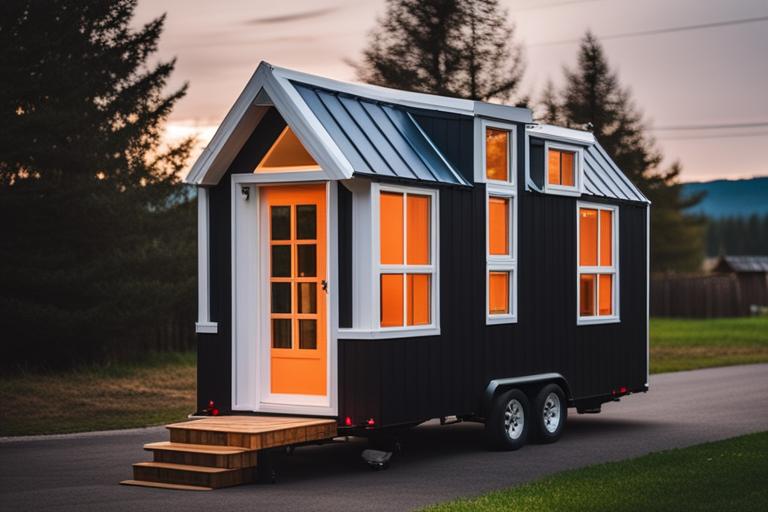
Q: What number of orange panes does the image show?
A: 14